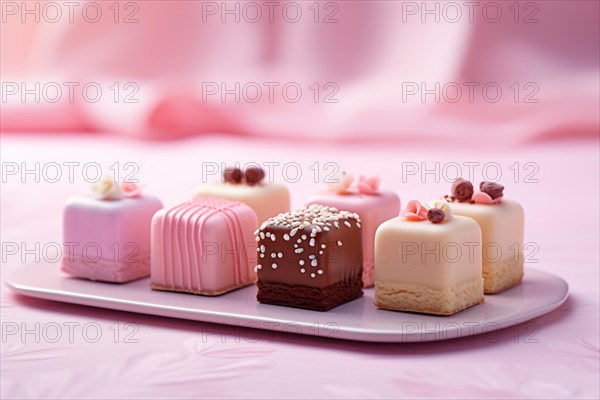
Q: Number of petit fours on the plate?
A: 7